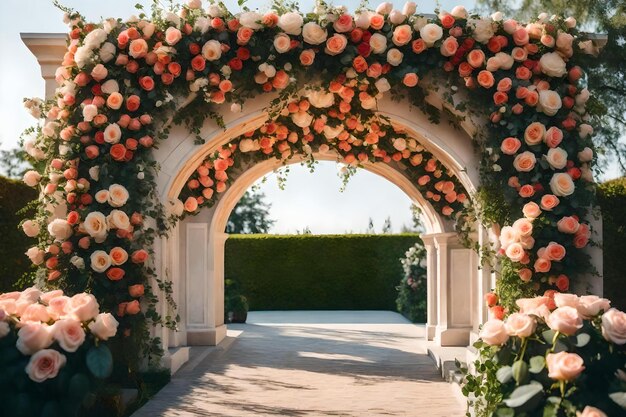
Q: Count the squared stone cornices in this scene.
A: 2